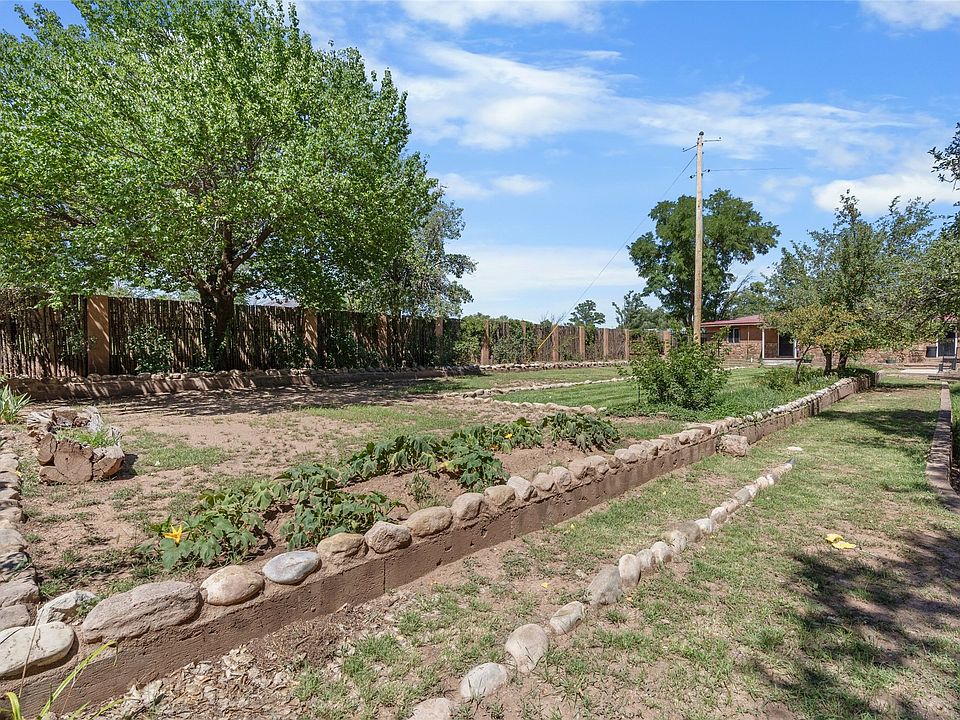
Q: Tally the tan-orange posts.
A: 11